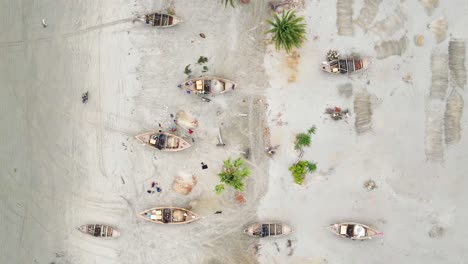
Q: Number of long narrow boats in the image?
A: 8